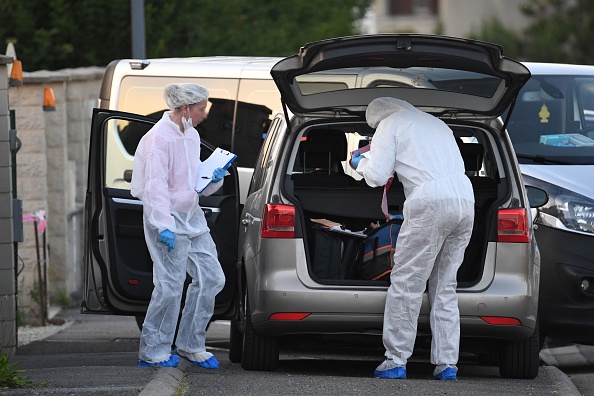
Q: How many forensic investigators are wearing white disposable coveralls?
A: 2